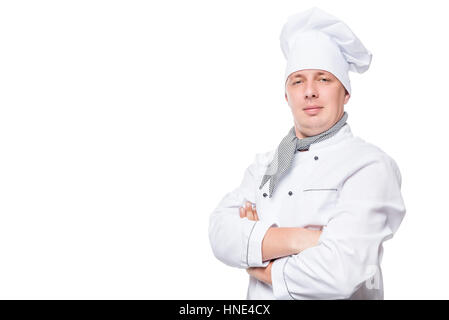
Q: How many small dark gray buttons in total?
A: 3